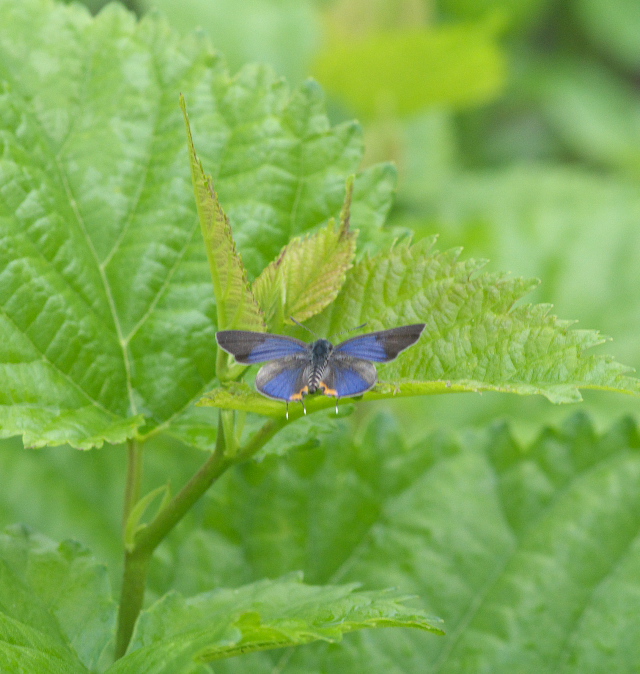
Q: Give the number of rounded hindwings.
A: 2